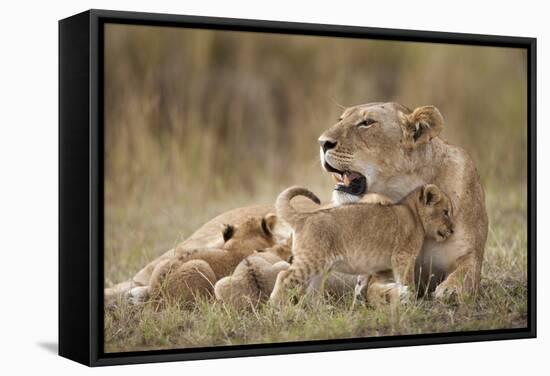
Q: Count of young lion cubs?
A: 3